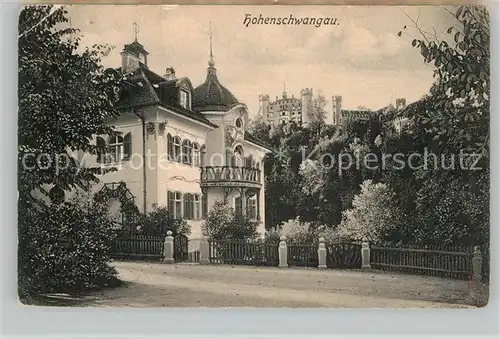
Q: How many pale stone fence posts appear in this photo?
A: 6